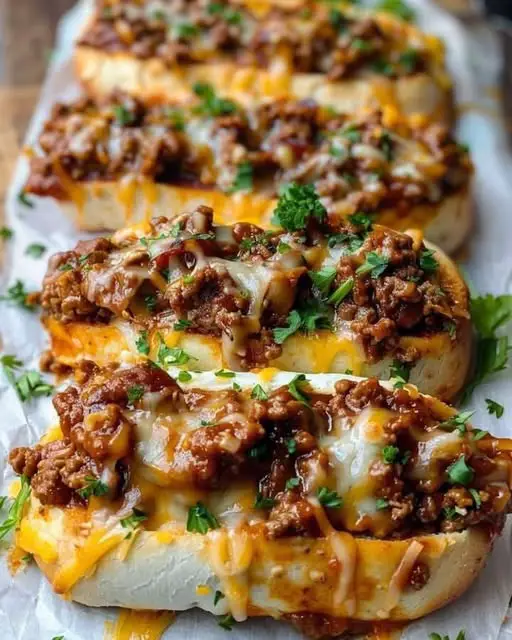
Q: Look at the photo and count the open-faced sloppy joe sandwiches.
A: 4